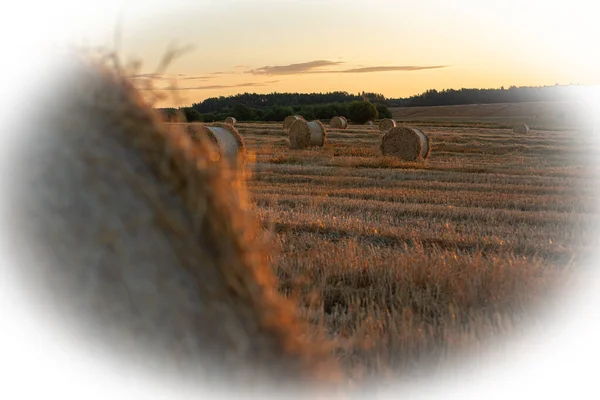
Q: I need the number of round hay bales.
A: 9